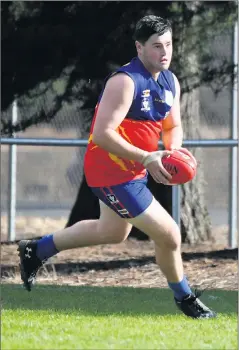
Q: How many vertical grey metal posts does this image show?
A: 3